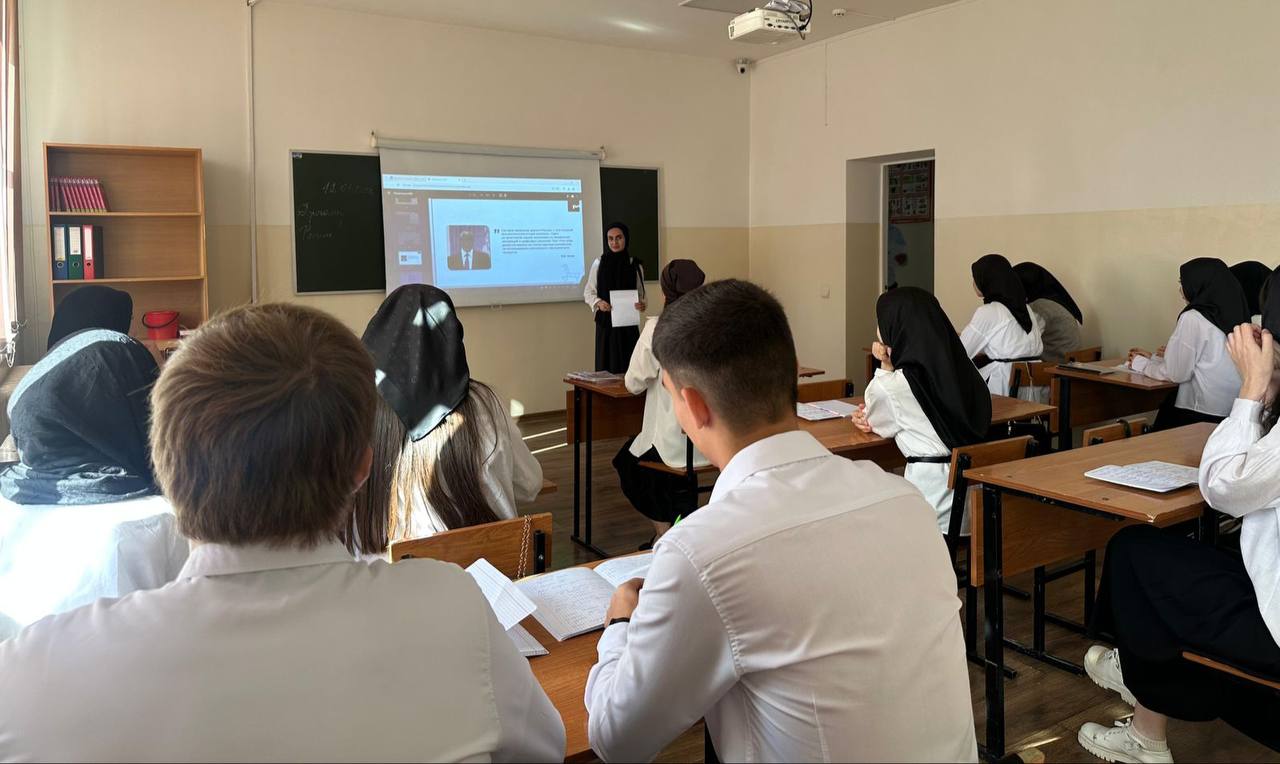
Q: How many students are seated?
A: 12